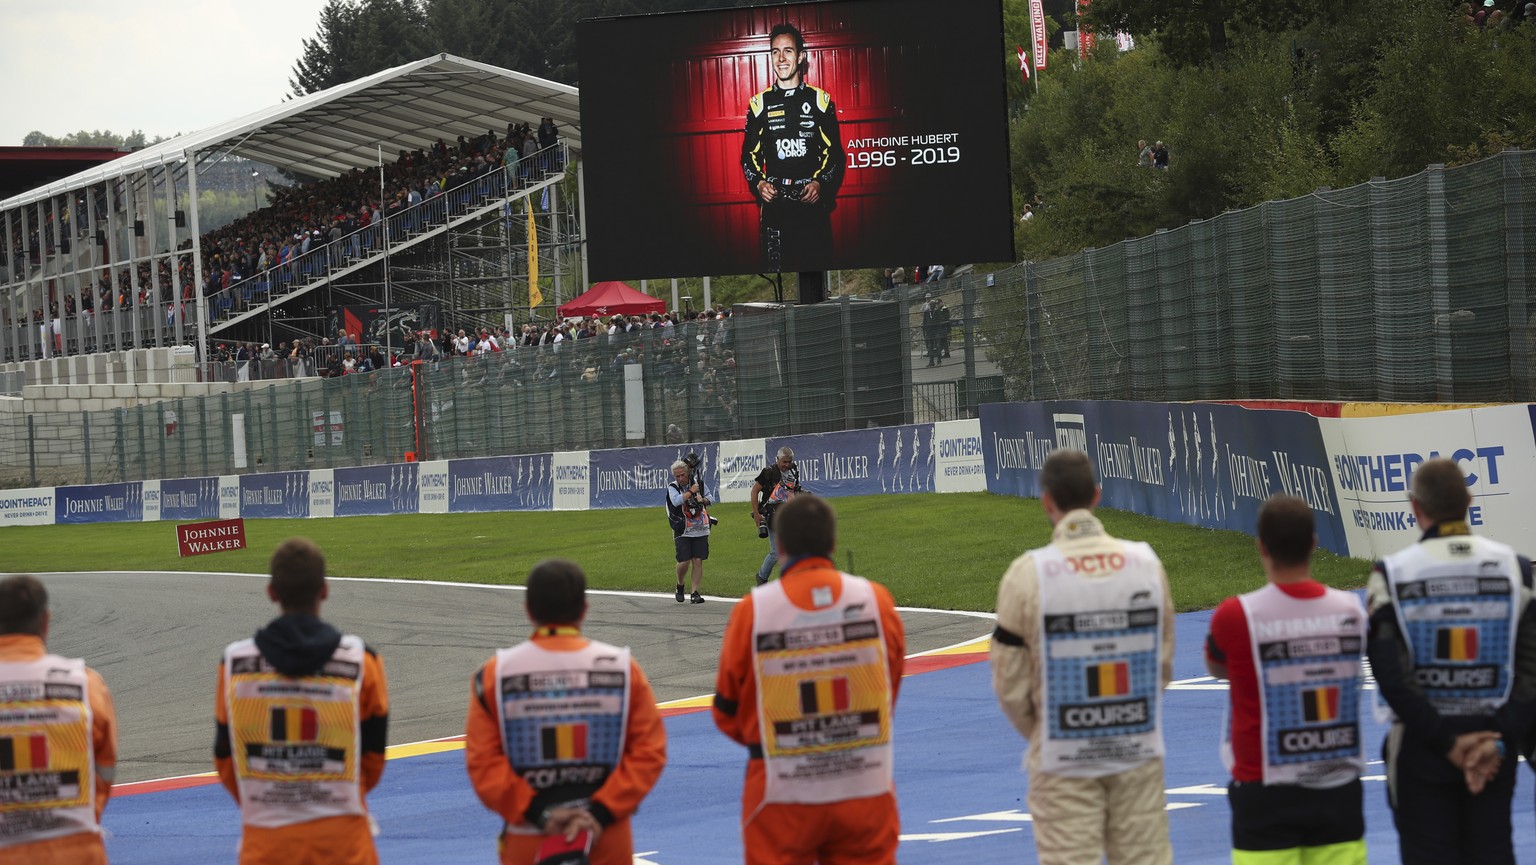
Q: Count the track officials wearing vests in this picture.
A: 7